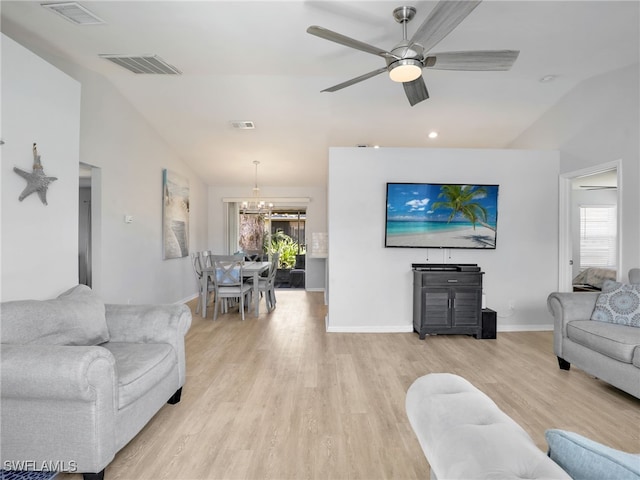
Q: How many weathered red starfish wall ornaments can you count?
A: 0